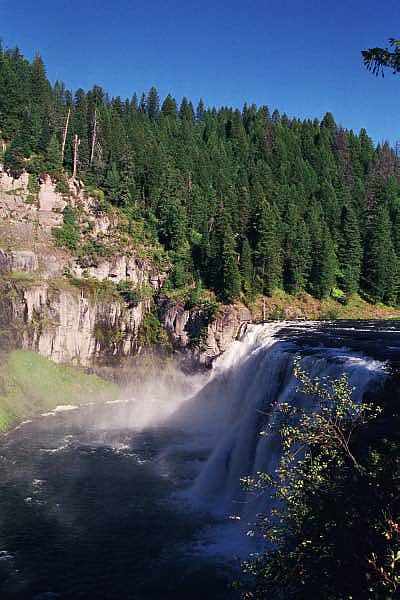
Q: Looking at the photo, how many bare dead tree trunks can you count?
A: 3